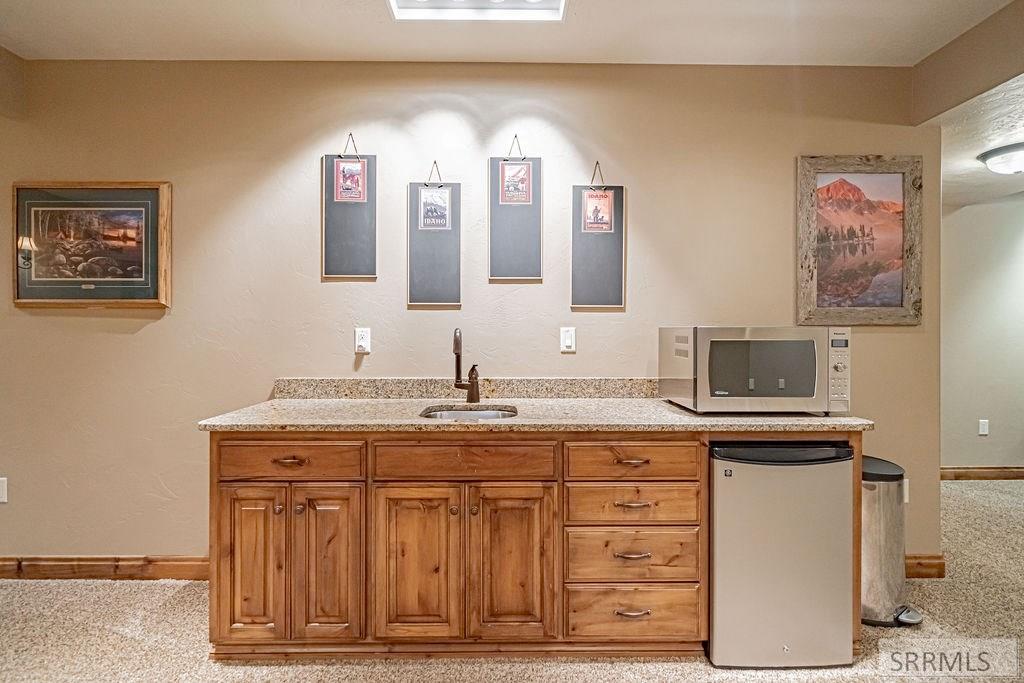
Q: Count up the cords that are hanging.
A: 4